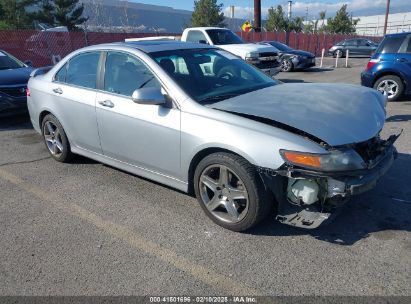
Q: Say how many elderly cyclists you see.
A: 0